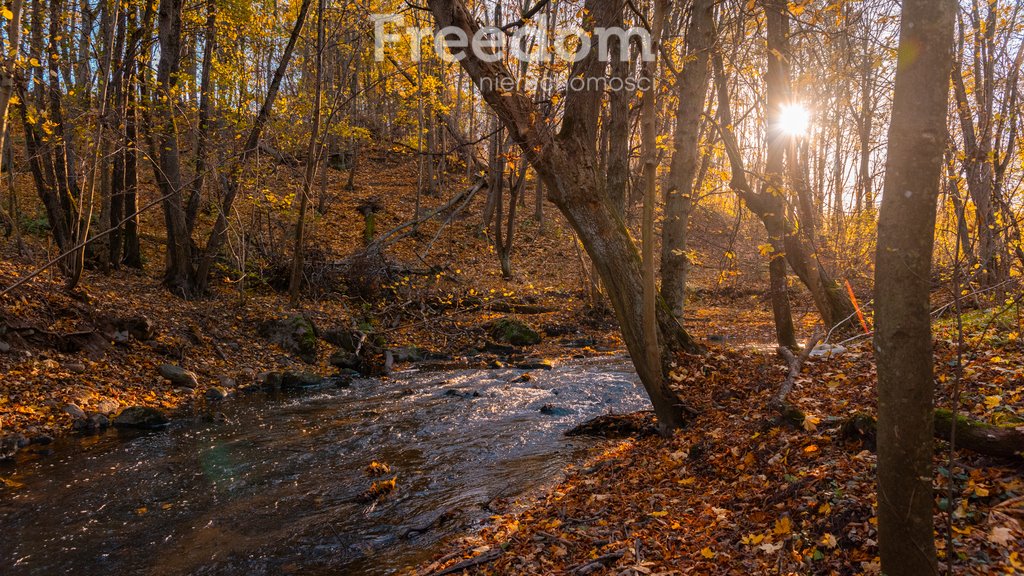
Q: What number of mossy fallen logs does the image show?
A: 1